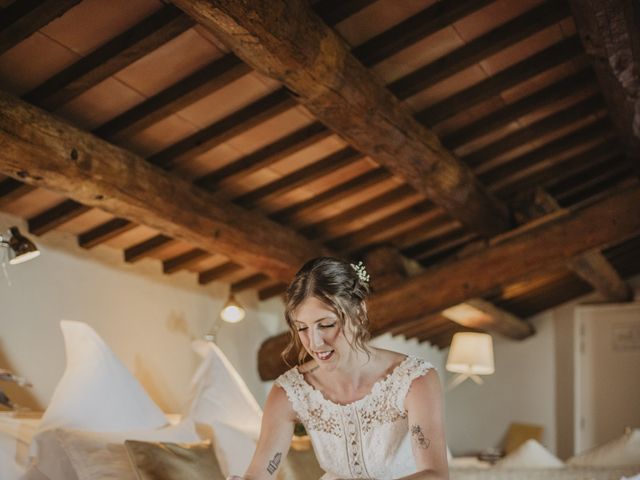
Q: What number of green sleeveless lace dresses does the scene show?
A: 0